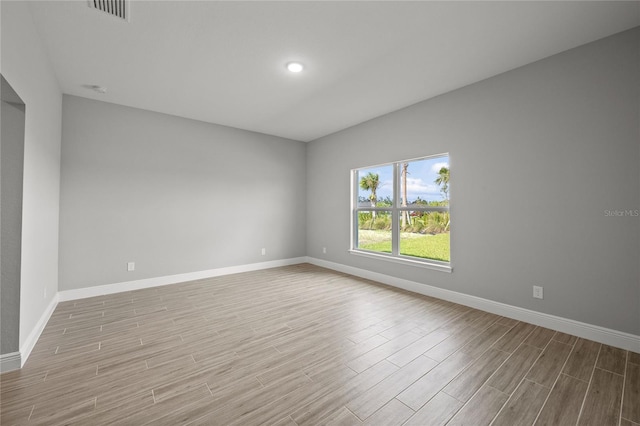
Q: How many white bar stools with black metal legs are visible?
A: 0